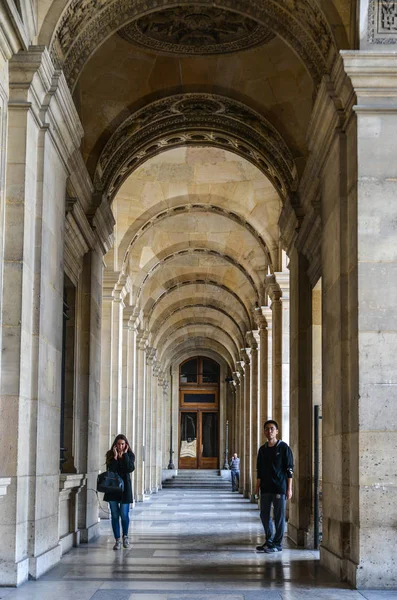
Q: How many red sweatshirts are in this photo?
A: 0